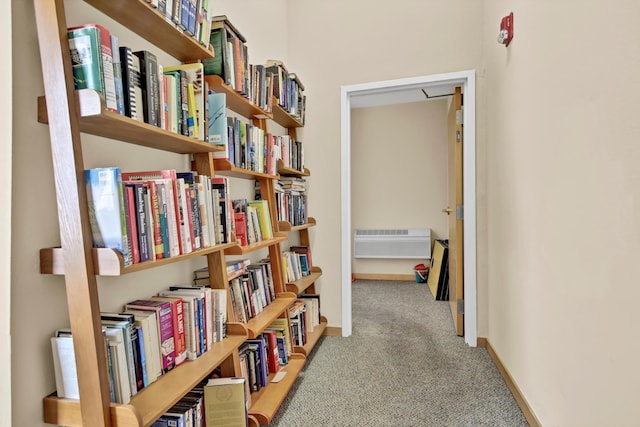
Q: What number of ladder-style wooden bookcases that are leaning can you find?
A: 3